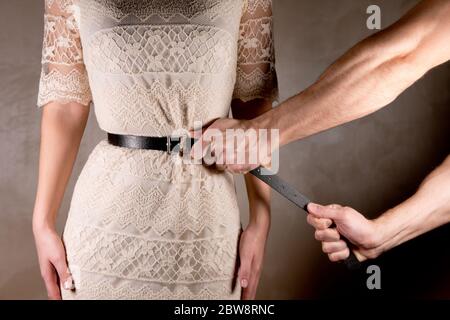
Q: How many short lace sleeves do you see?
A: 2